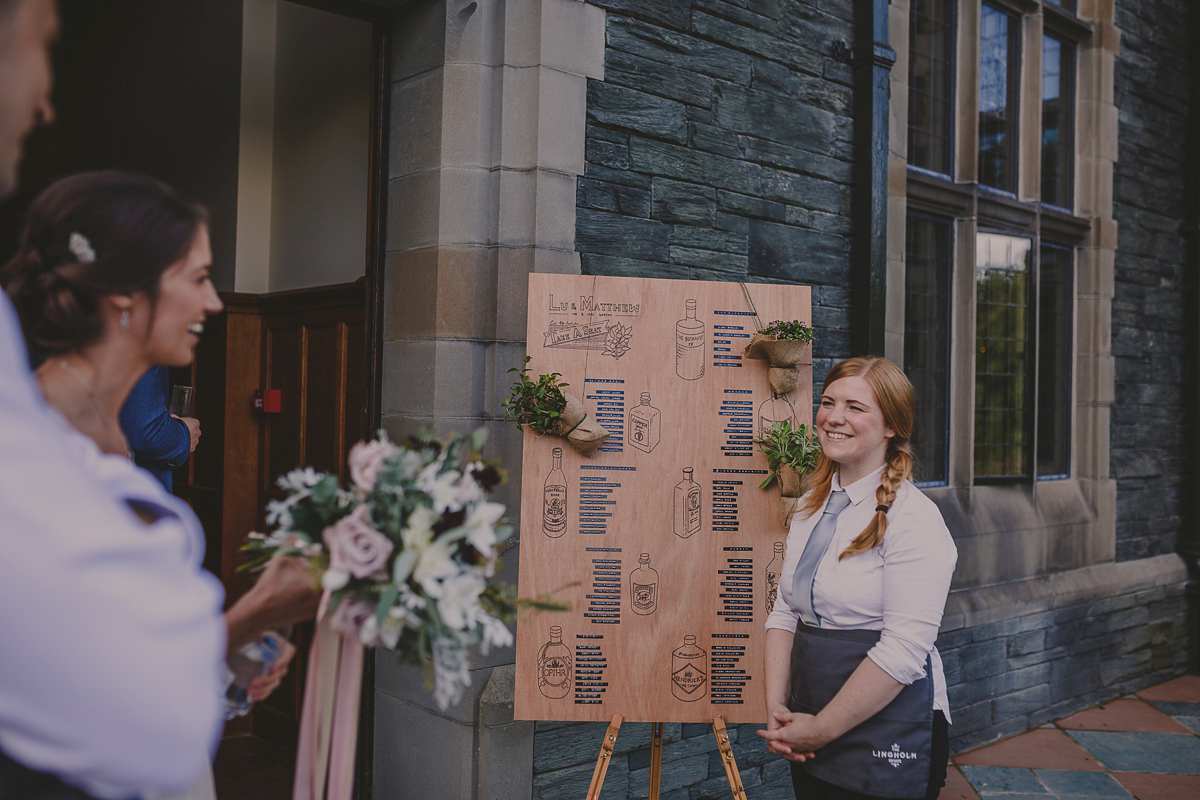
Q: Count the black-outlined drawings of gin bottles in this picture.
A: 9